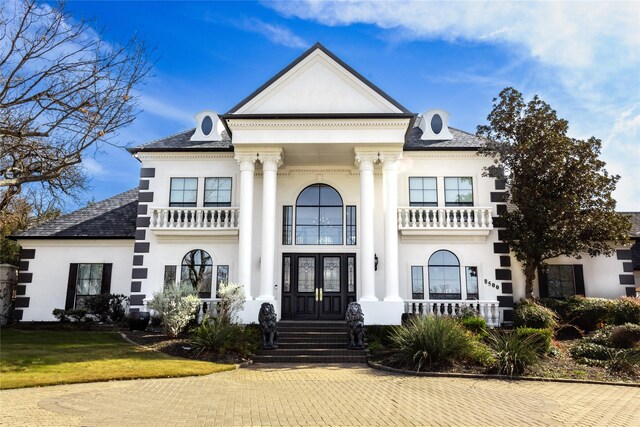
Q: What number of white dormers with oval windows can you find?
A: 2